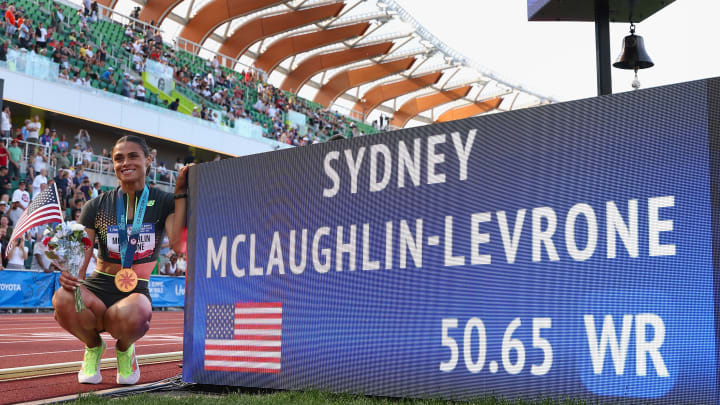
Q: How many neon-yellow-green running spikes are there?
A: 2